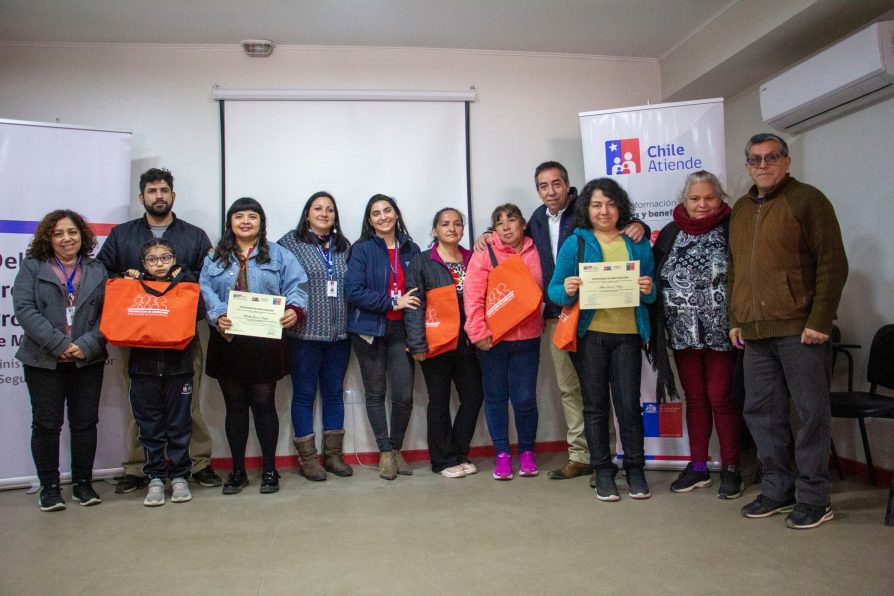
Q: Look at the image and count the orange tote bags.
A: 4